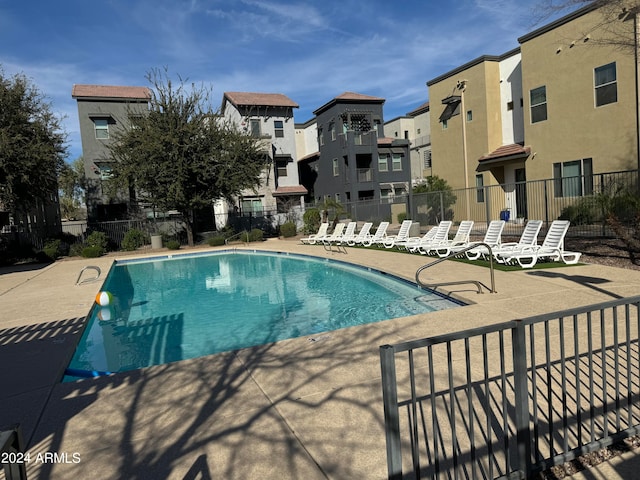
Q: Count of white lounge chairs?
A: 12